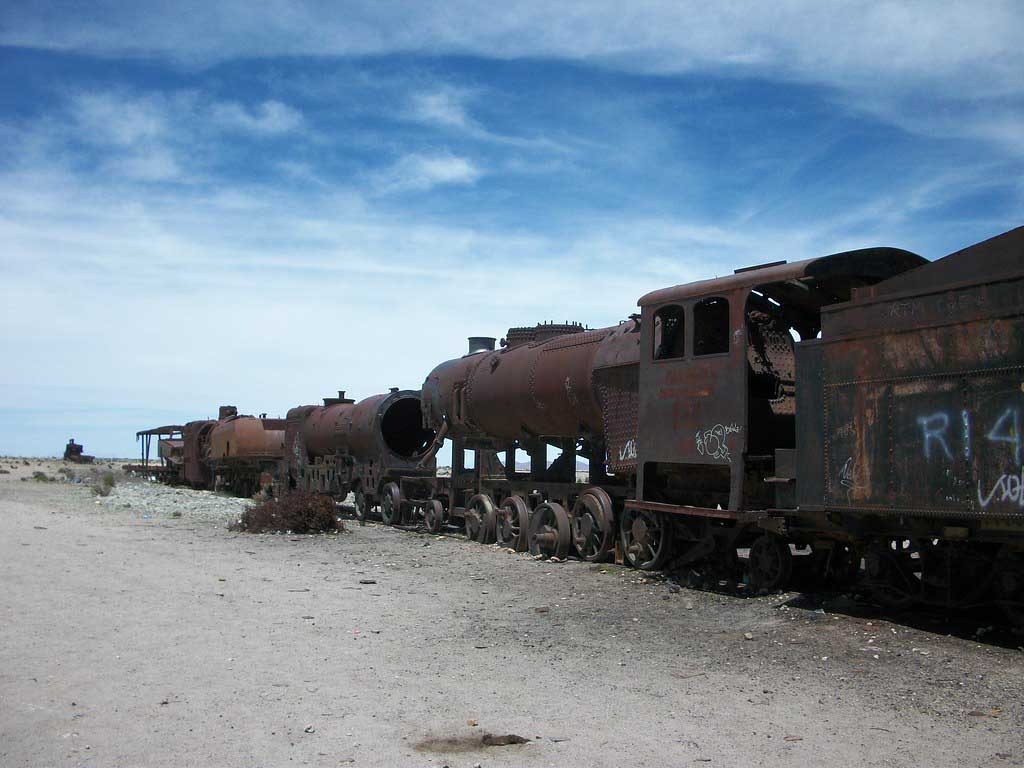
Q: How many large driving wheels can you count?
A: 5